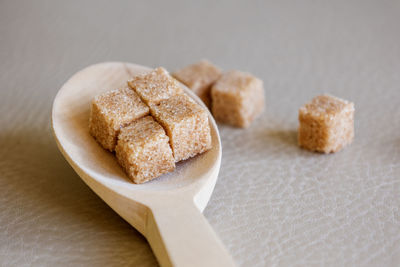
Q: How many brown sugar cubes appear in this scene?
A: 7